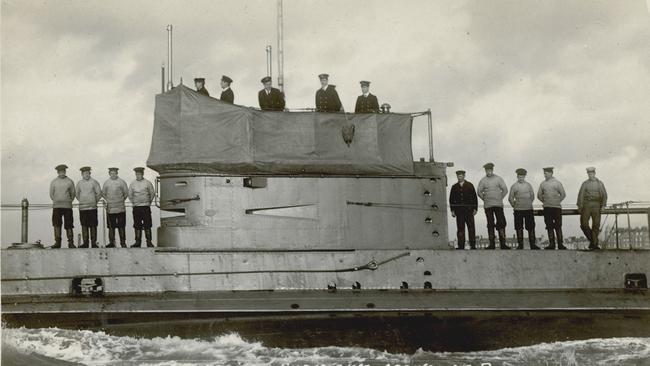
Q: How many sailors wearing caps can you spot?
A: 14